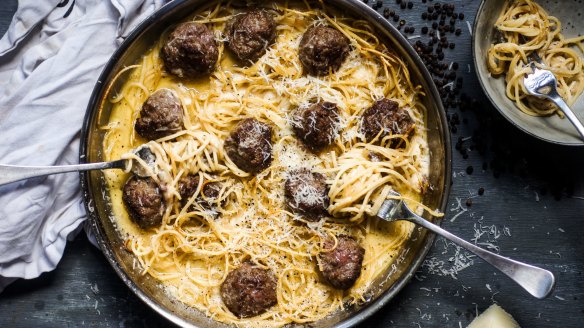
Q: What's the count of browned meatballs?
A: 12